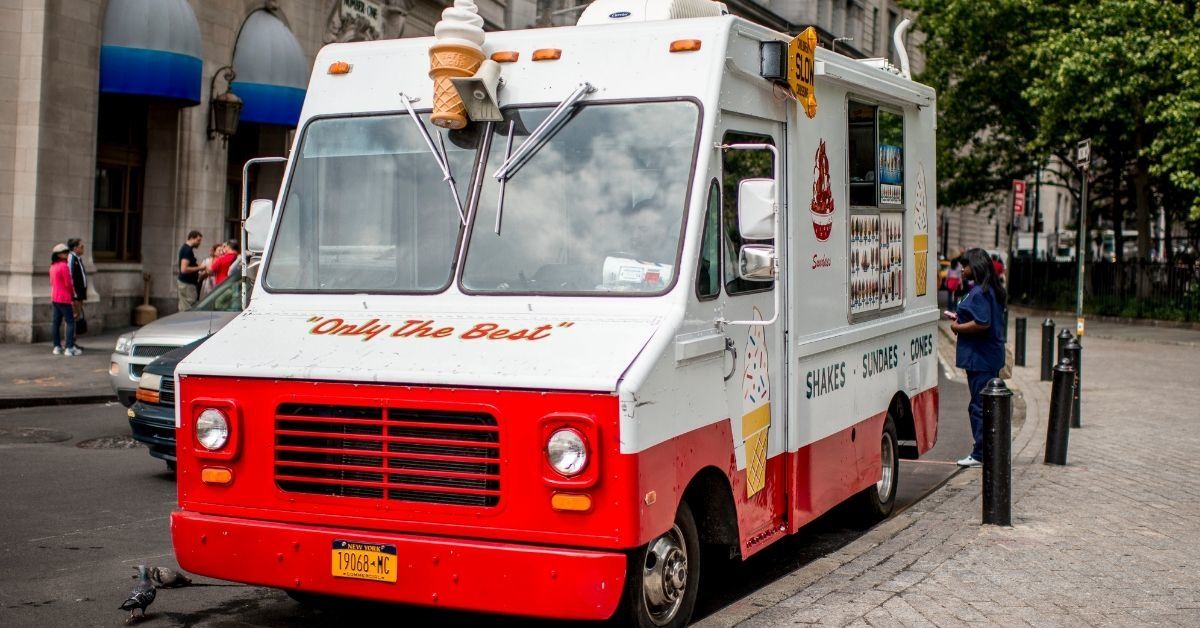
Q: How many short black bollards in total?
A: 6